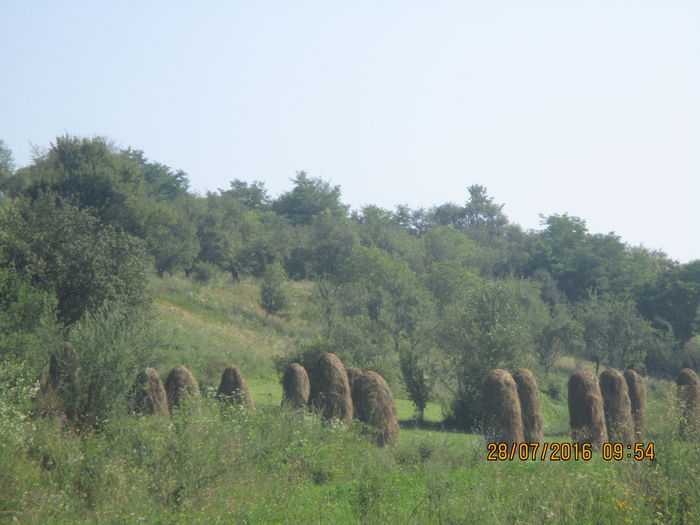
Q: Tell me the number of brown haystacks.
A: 14